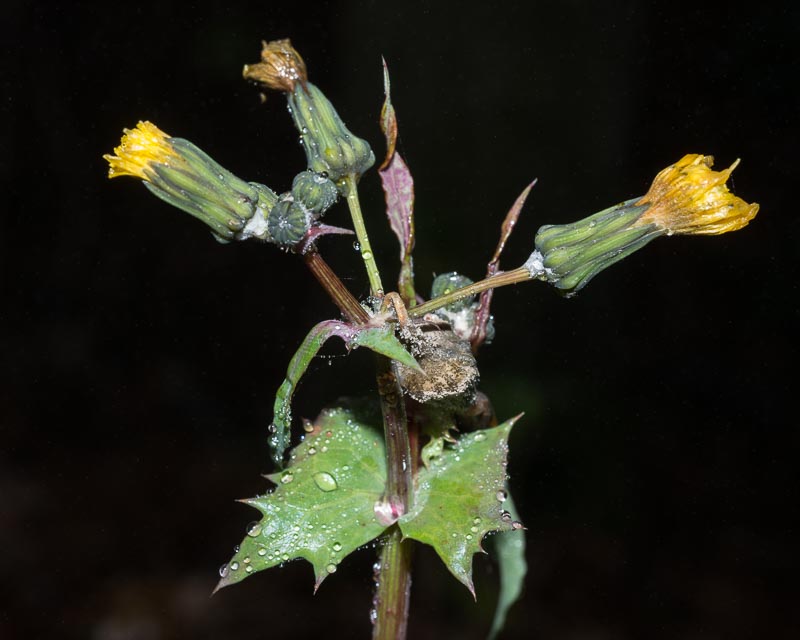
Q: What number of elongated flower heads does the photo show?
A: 3